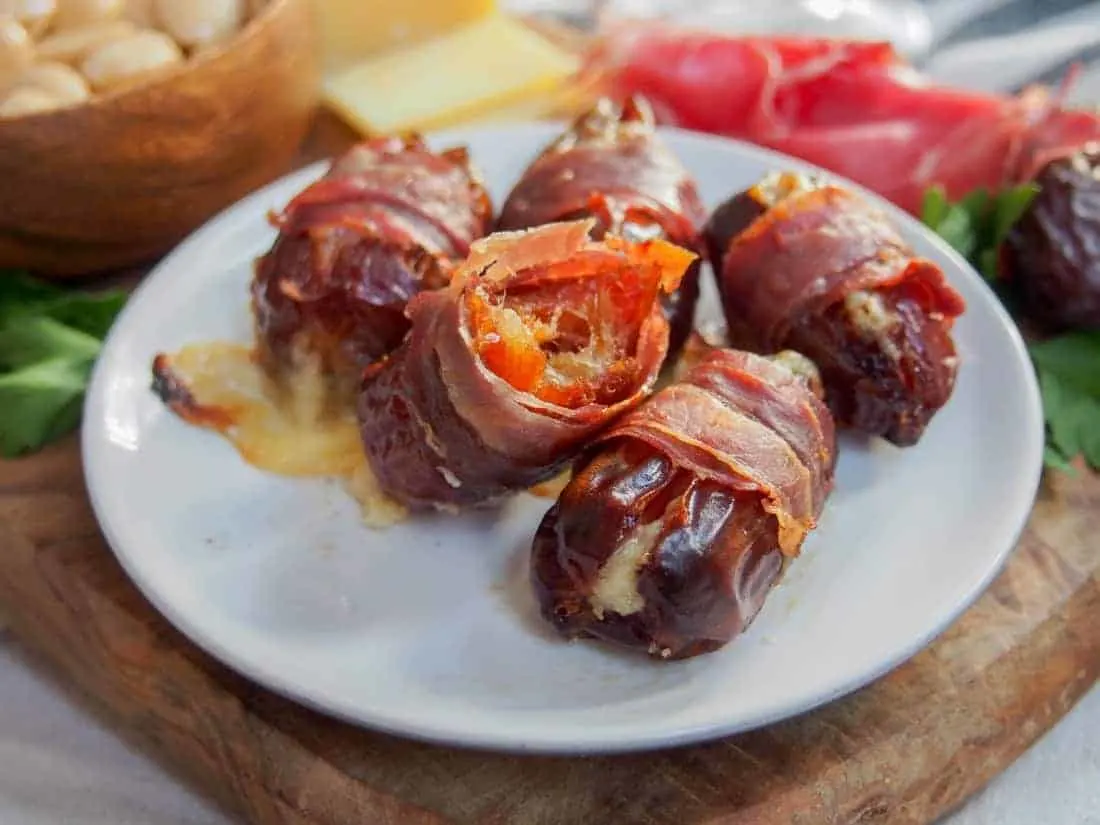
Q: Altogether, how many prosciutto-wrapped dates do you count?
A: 5